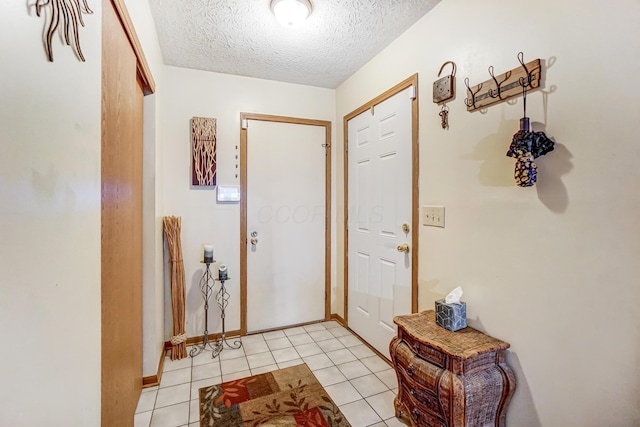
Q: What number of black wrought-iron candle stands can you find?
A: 2